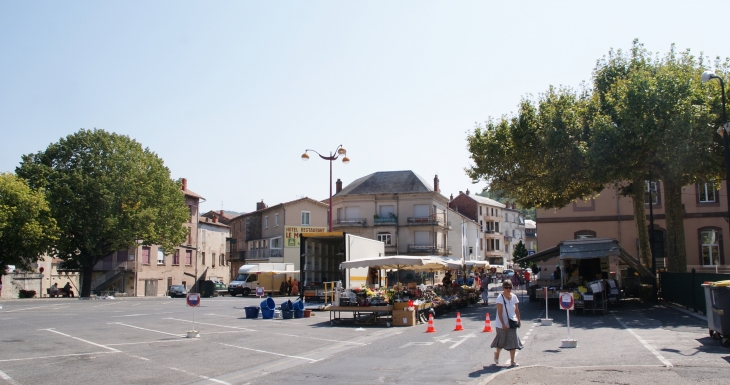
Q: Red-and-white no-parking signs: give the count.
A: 3